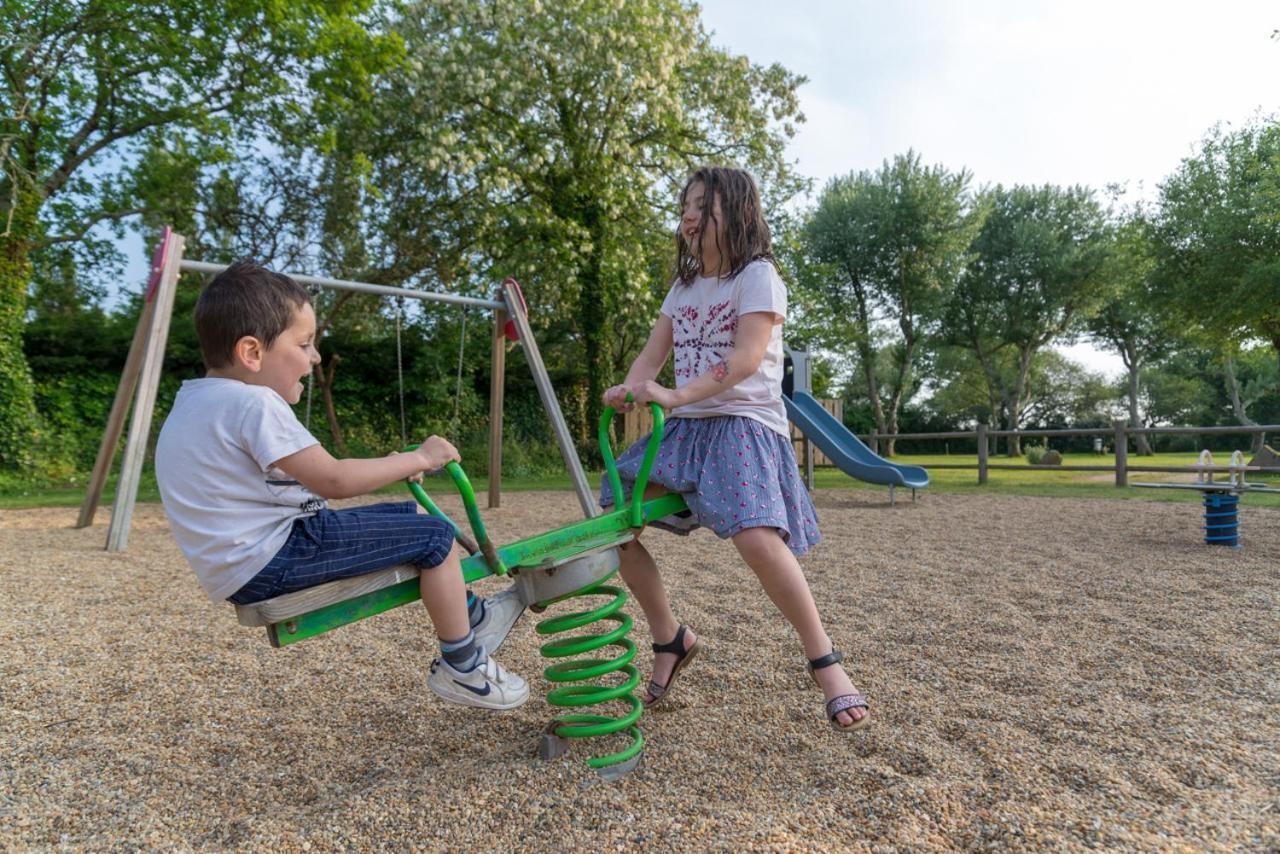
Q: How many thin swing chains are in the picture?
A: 3